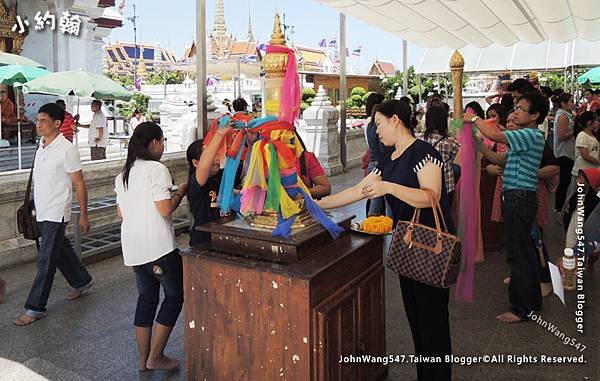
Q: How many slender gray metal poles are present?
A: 3